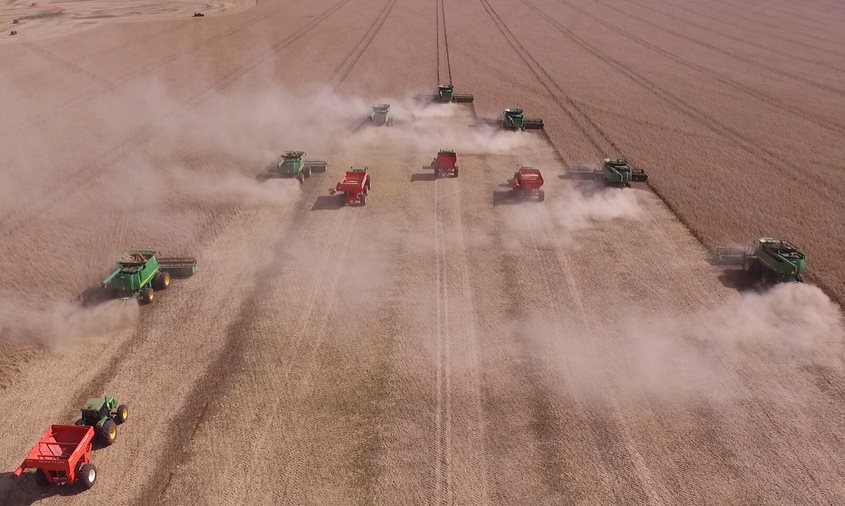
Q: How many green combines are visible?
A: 7